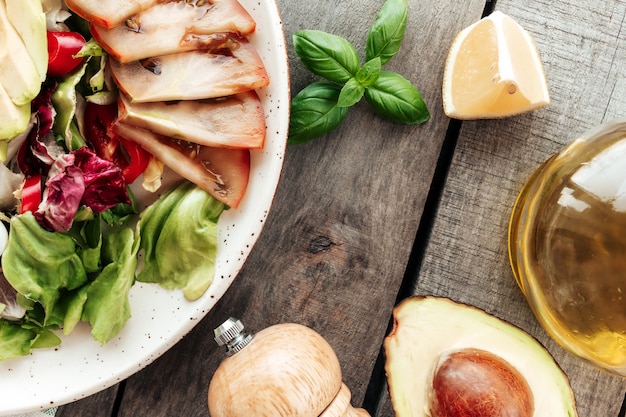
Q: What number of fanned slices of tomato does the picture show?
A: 5